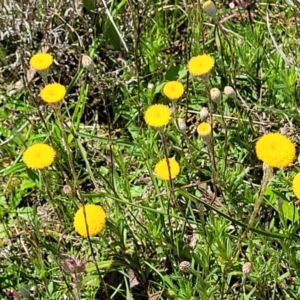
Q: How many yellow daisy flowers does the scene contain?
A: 11